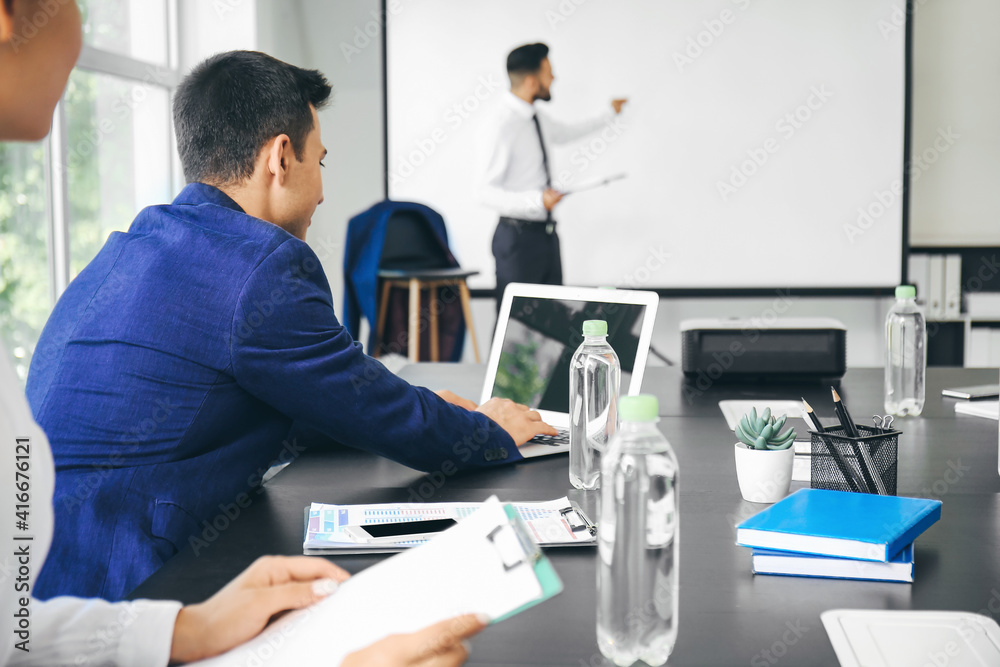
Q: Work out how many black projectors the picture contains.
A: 1